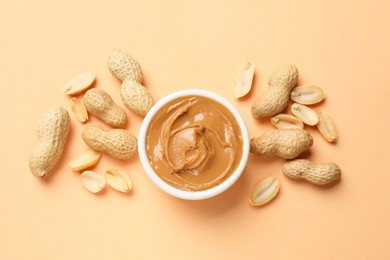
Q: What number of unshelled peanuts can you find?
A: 7